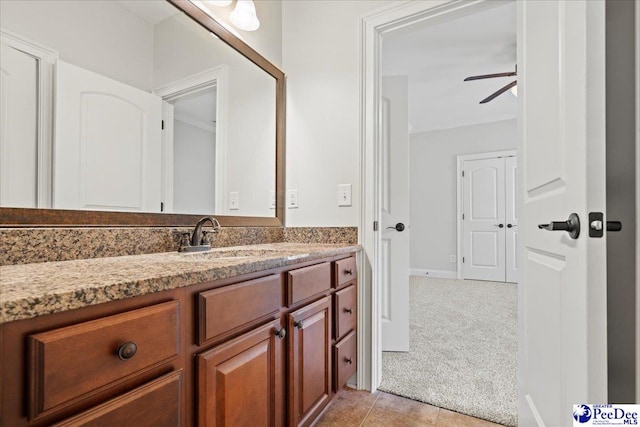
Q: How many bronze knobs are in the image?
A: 6